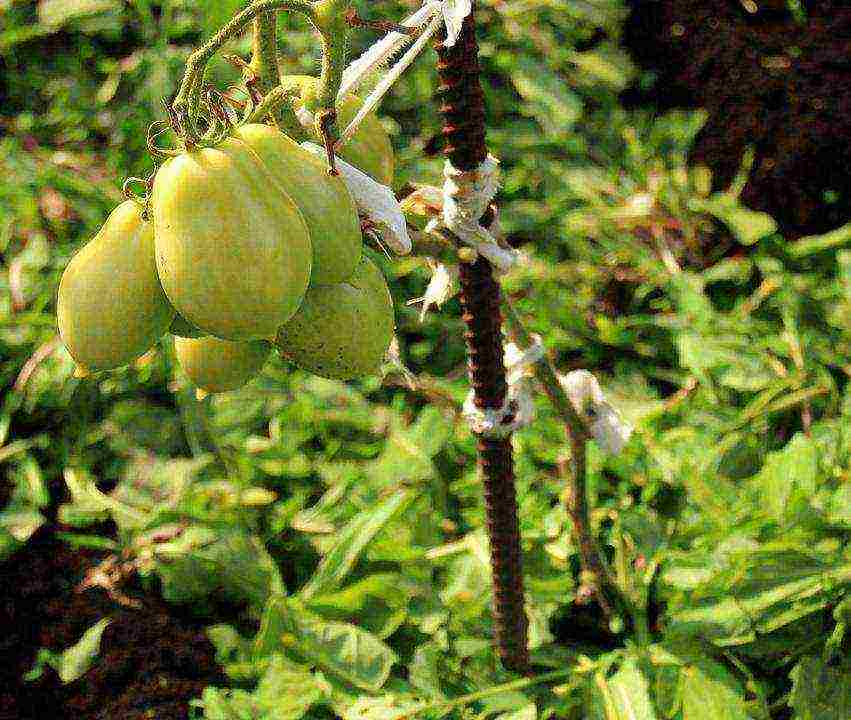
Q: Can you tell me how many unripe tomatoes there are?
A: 6